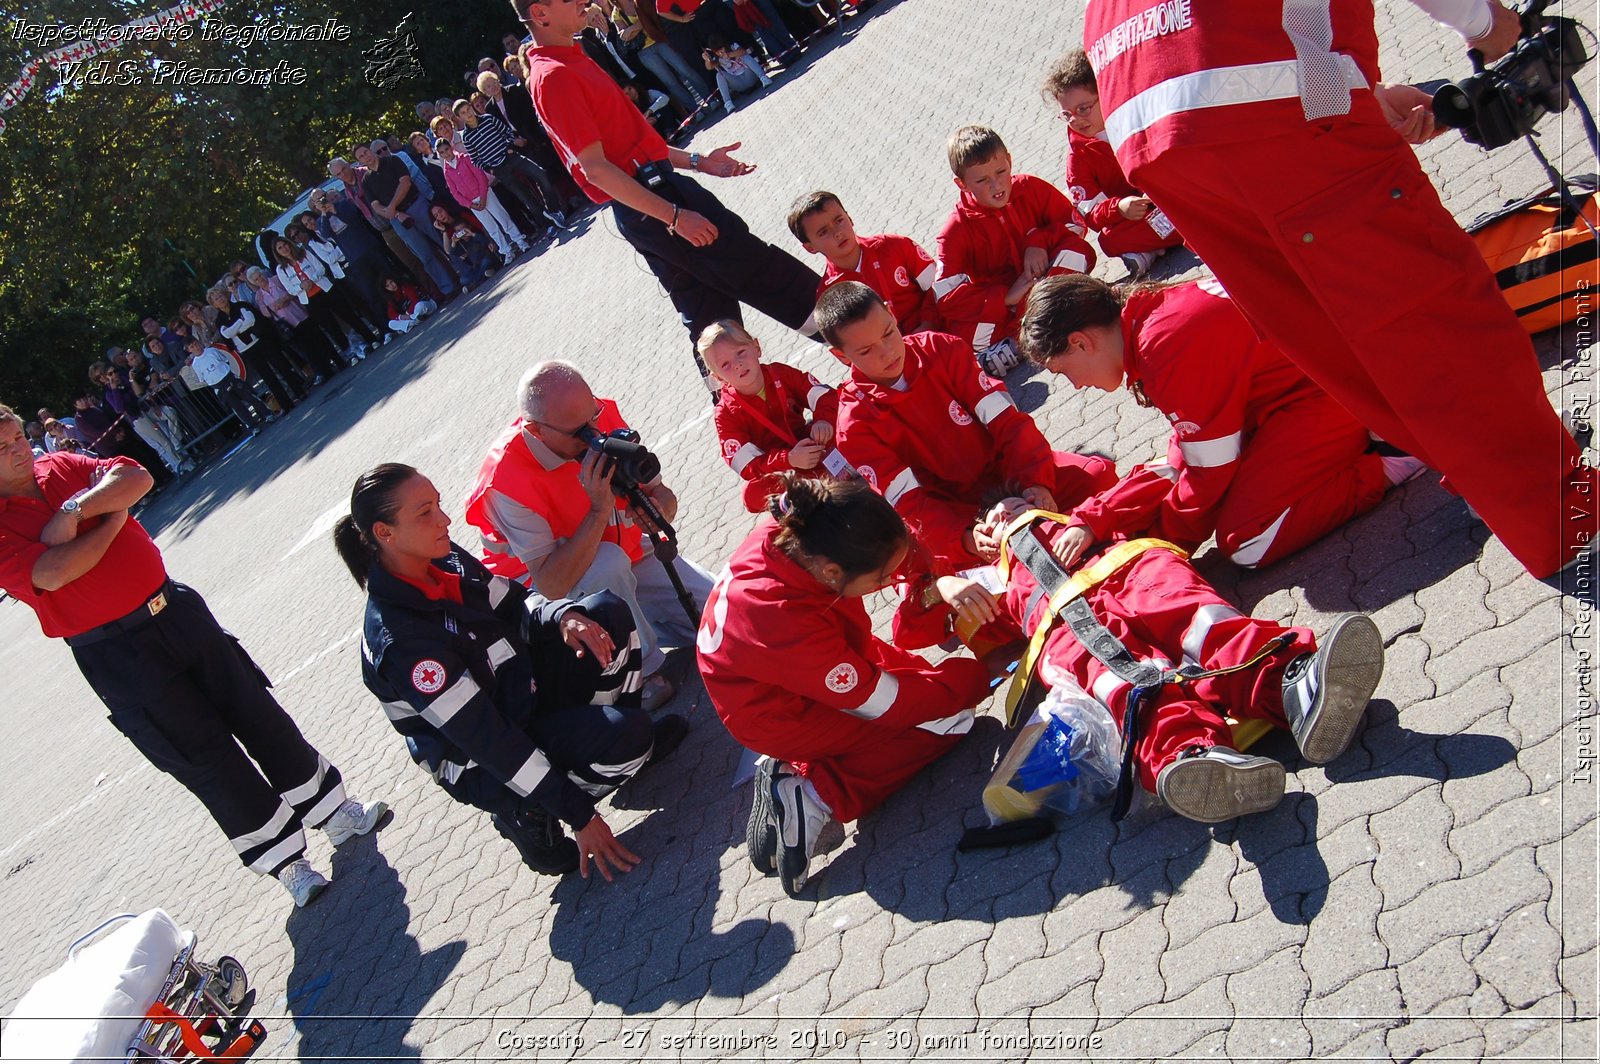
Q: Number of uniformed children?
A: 8